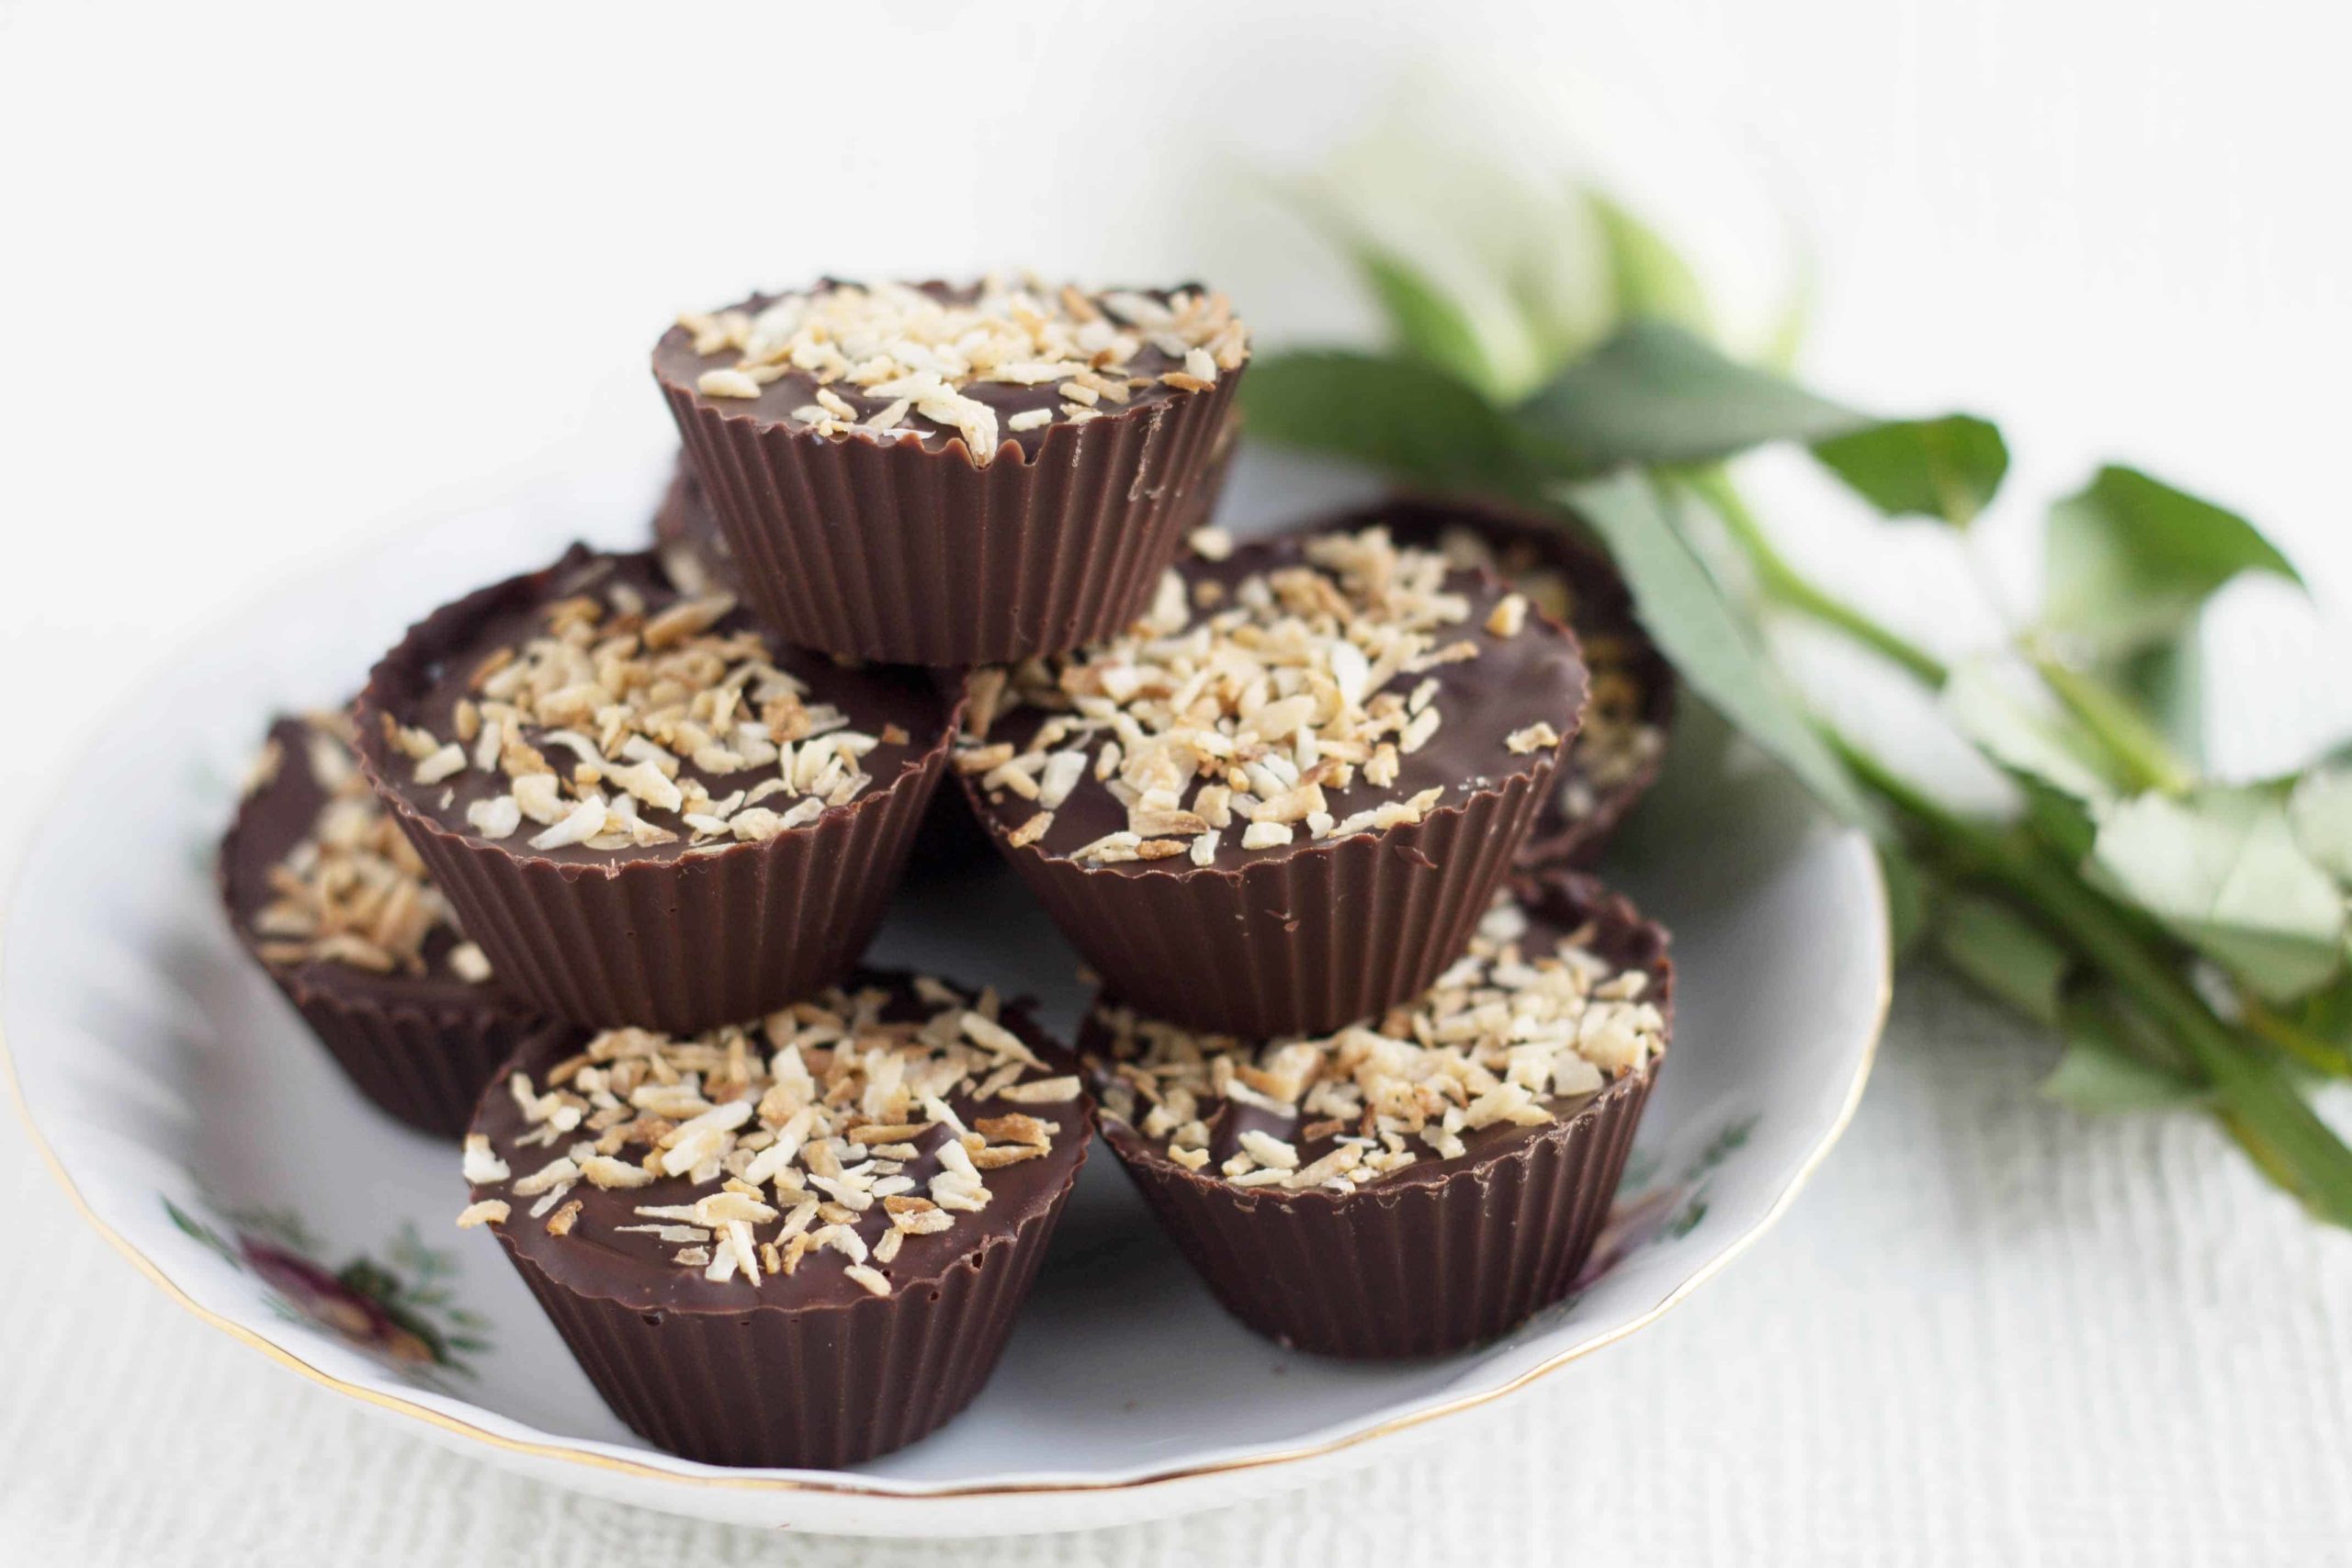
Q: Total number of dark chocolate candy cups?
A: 8